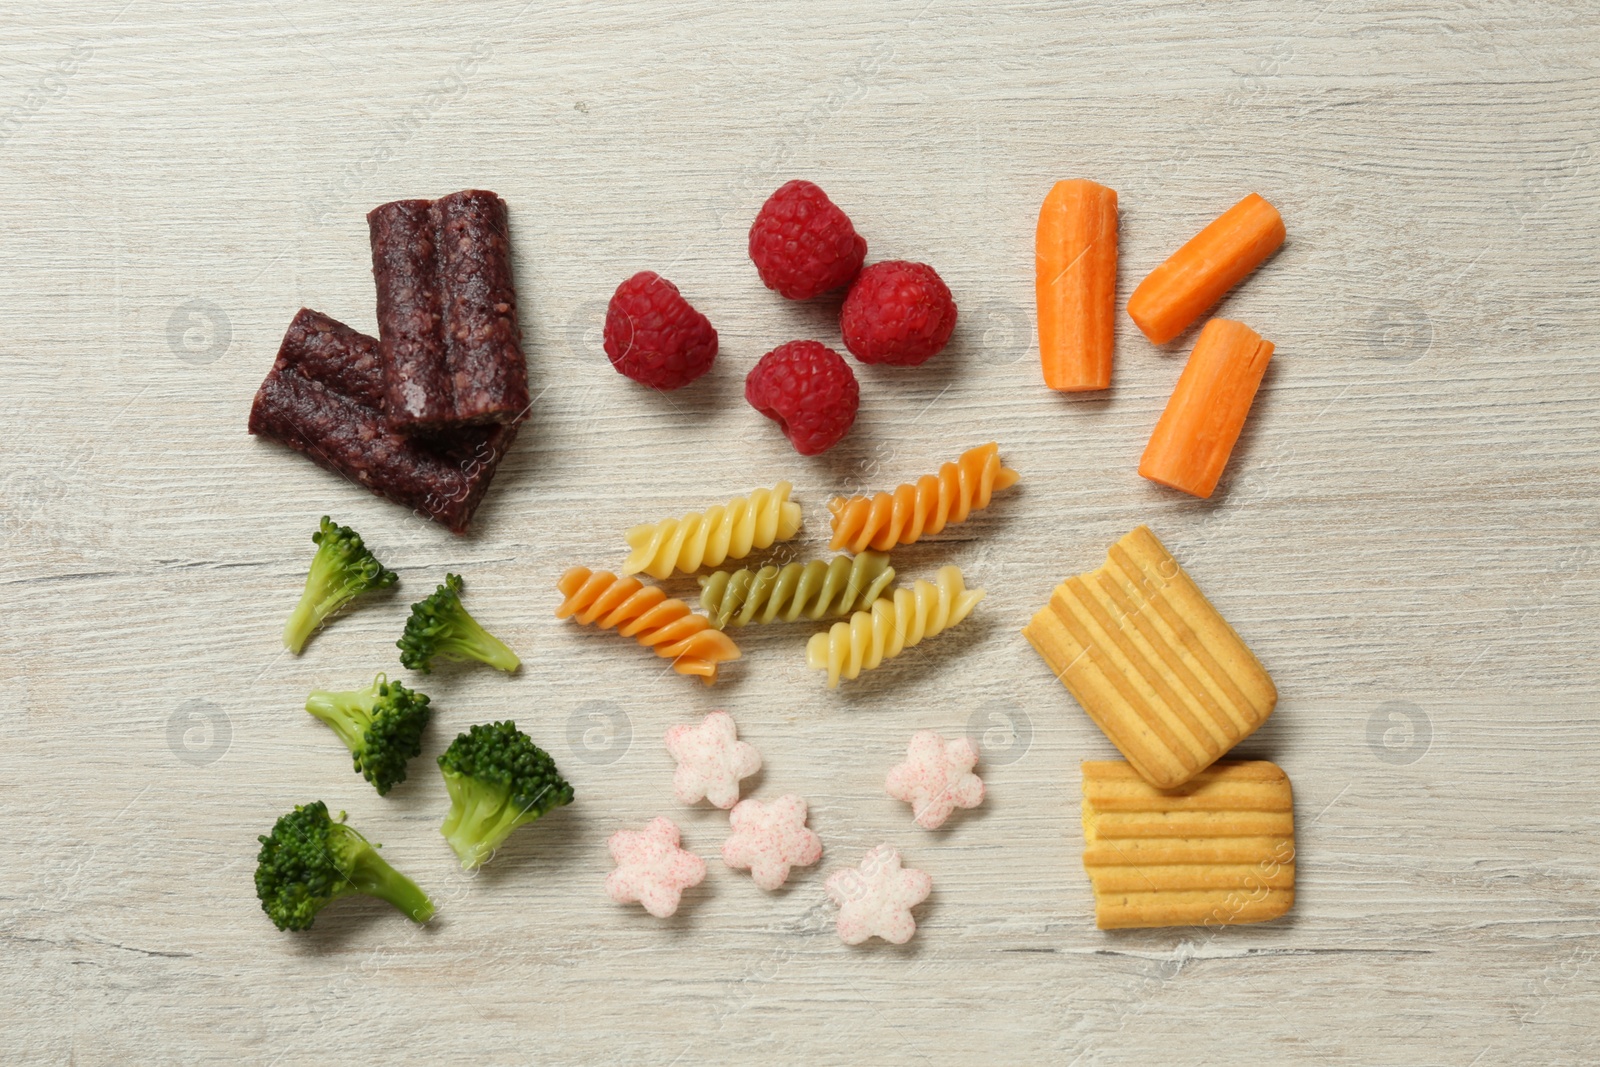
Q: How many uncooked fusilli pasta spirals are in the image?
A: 5